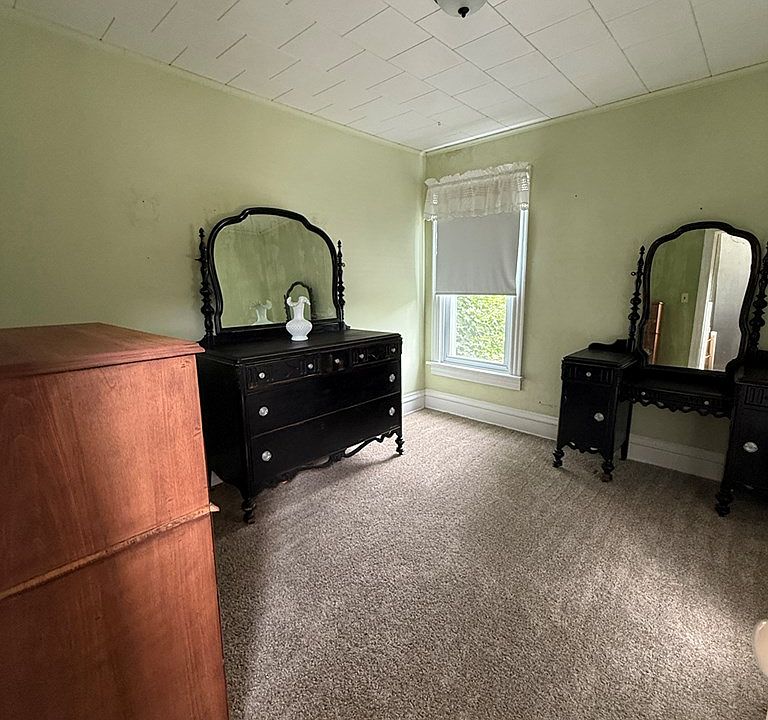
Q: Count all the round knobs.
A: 14